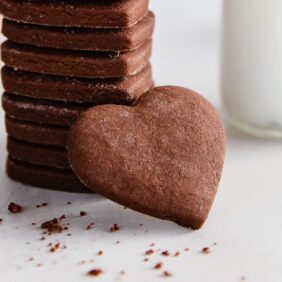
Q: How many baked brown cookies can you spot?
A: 9